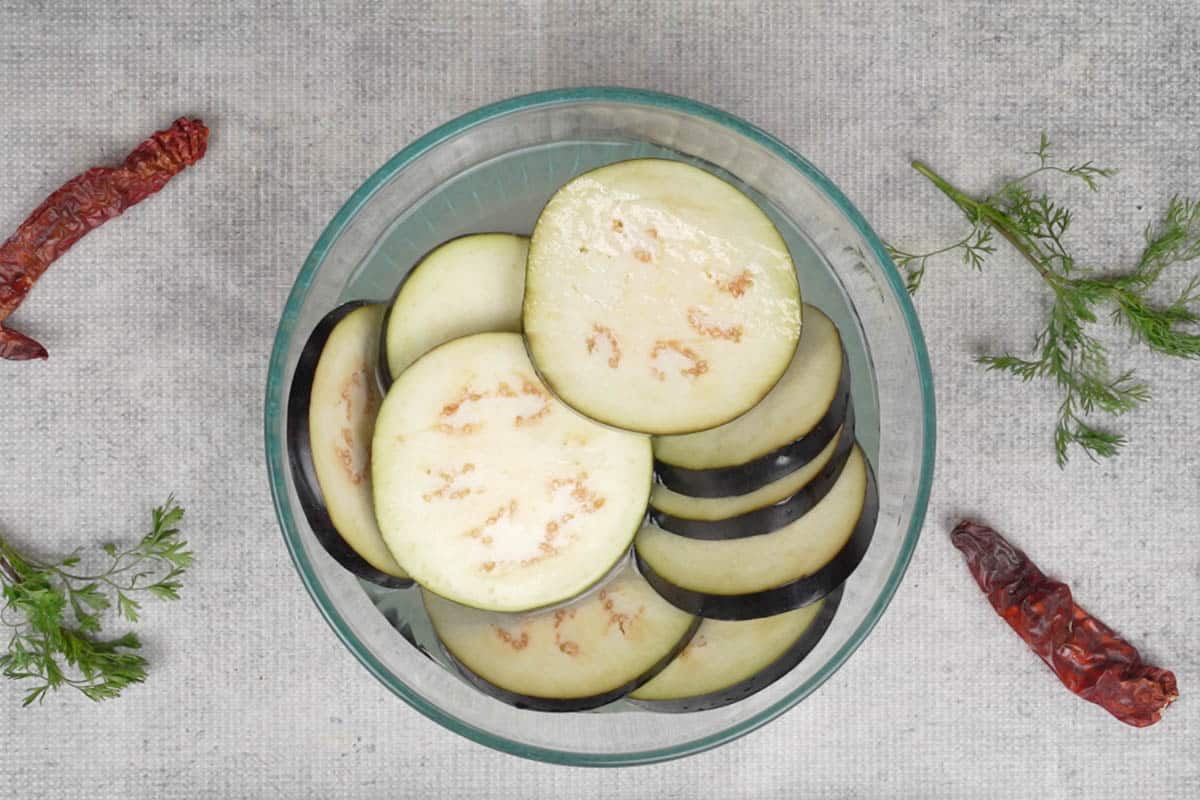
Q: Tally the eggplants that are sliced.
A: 9